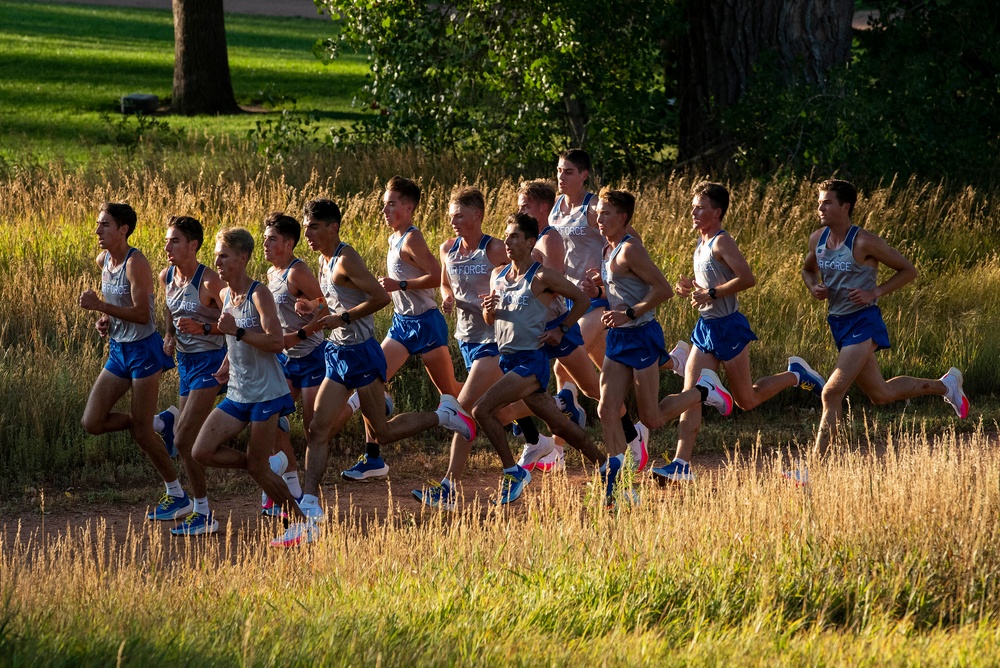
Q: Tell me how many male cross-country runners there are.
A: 13